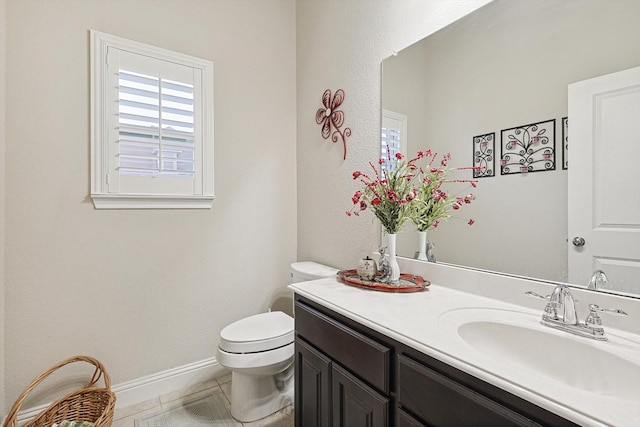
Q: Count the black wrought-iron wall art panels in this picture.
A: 3